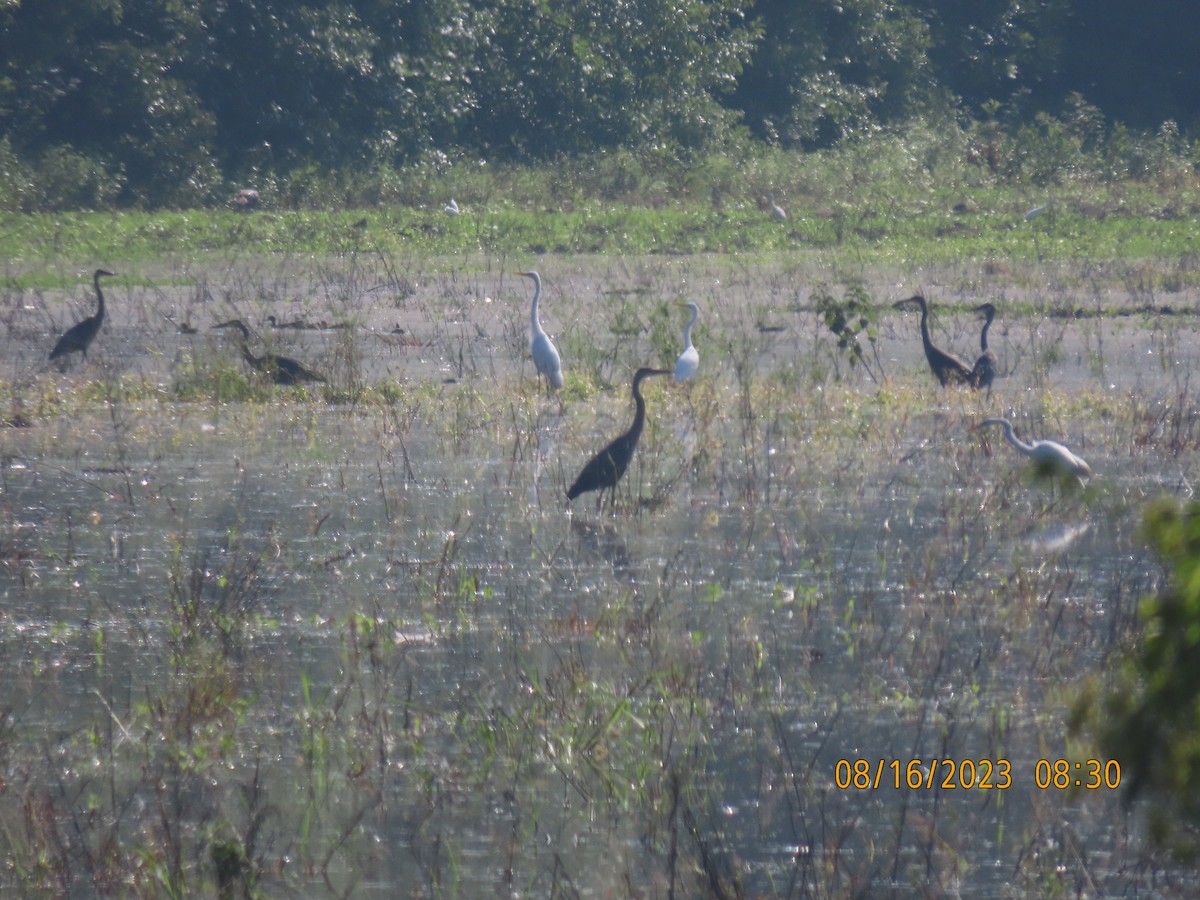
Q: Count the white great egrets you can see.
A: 3